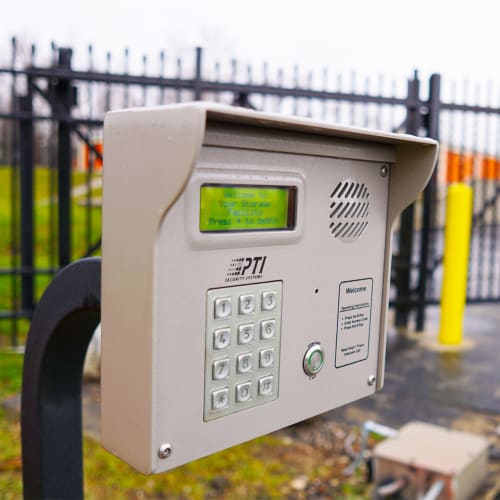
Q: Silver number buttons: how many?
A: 10